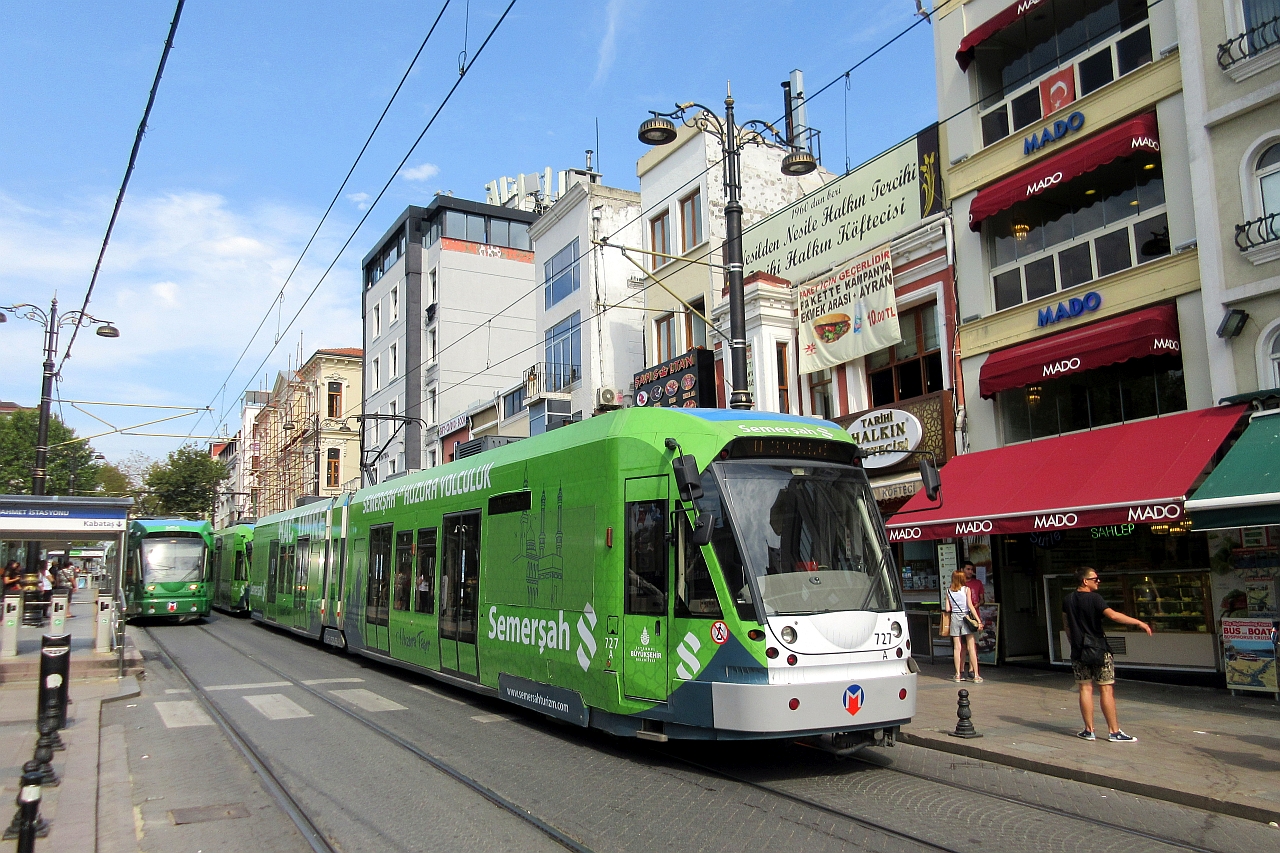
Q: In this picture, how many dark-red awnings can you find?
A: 4